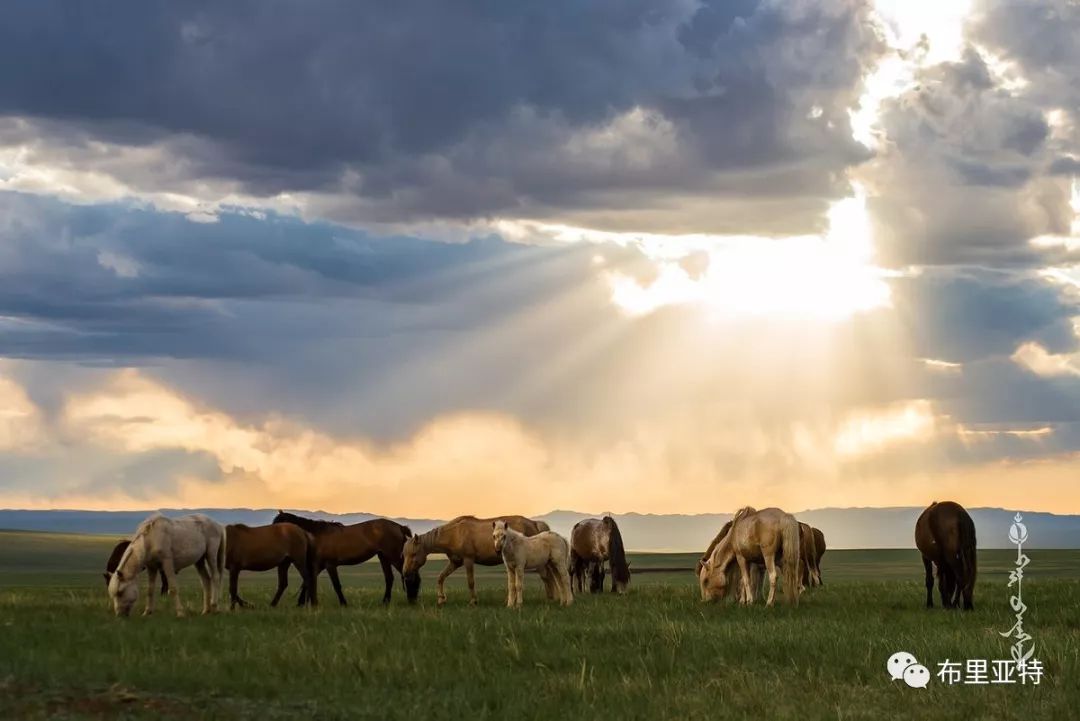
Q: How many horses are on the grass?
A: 11